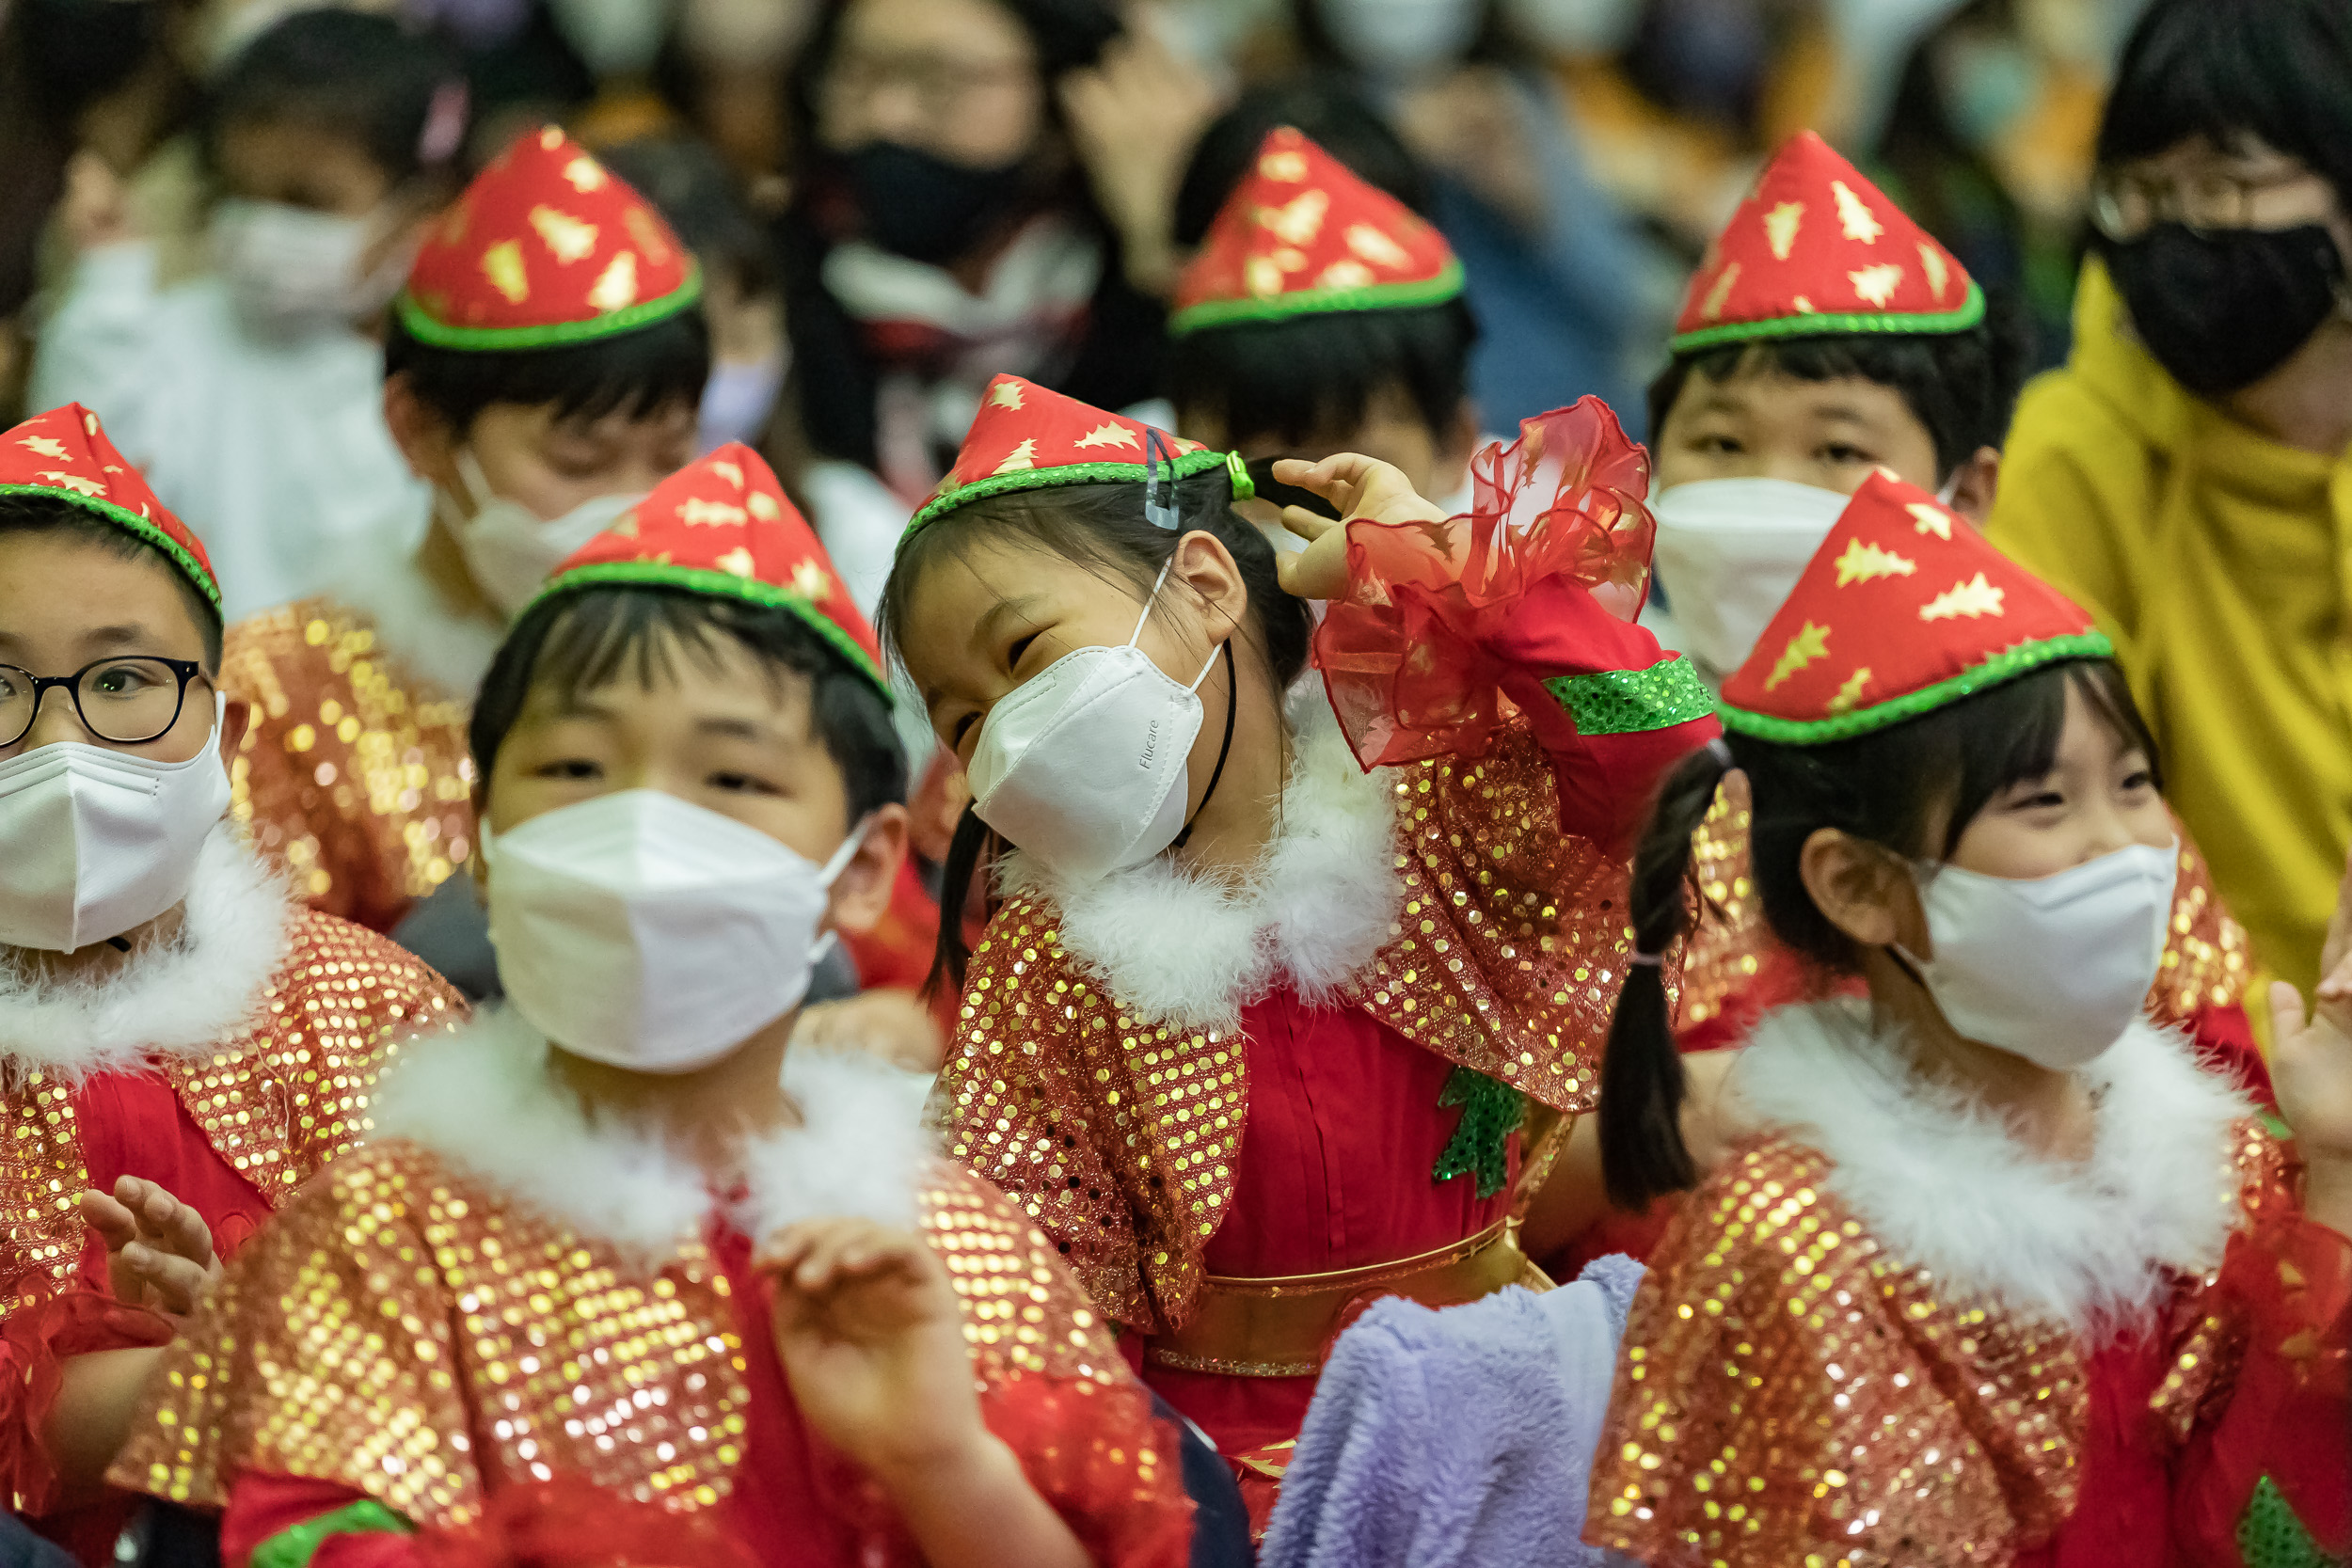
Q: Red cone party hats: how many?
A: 7